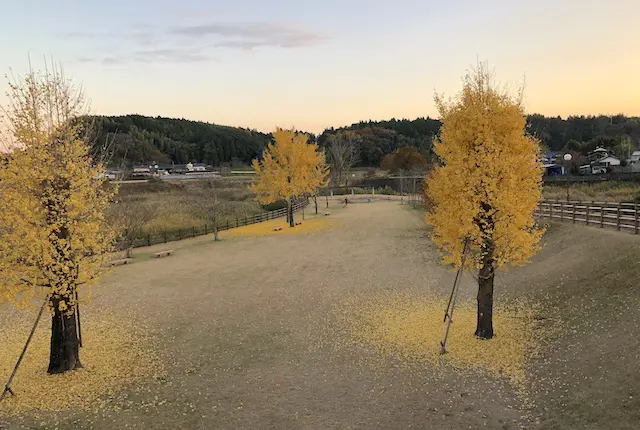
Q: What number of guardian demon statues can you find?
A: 0